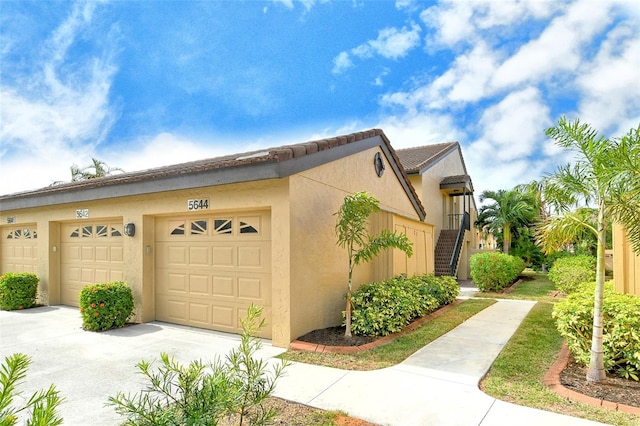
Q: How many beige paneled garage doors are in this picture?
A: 3